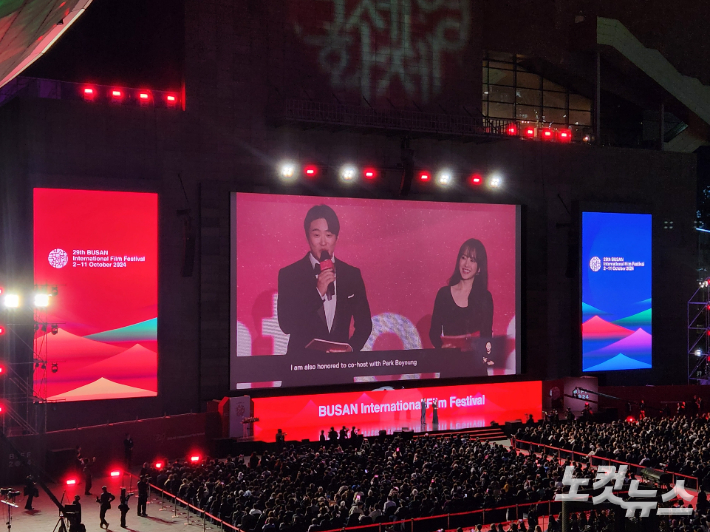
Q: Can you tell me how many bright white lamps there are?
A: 6